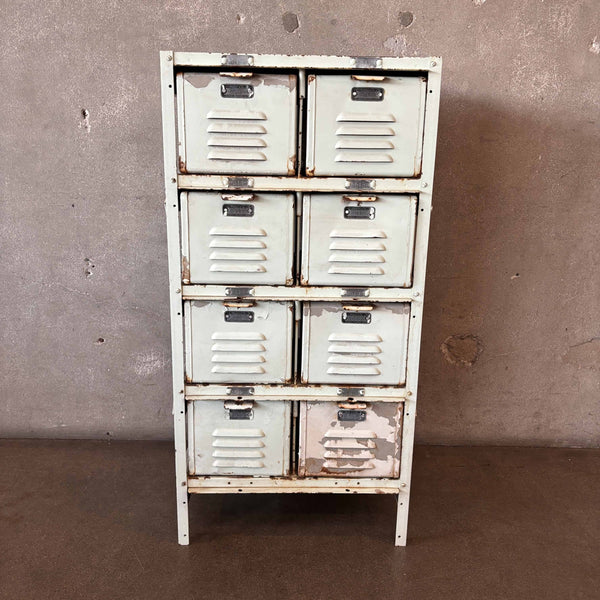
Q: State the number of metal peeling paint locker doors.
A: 8